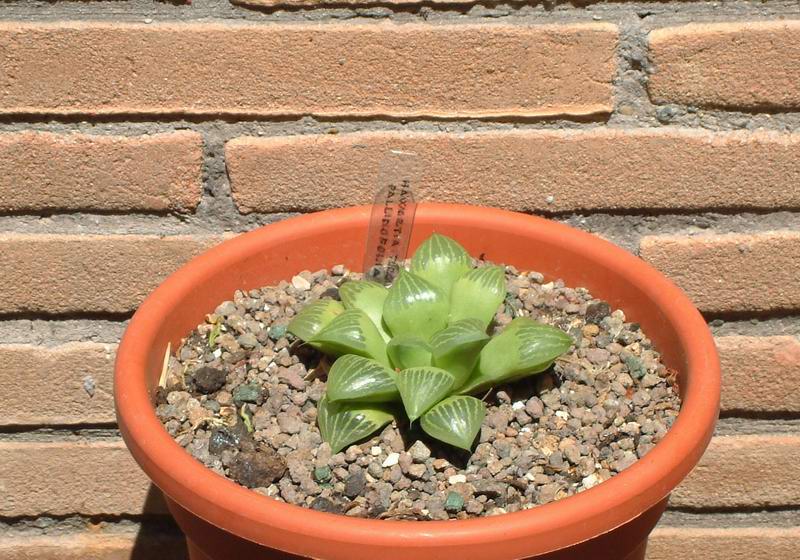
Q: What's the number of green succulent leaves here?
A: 13